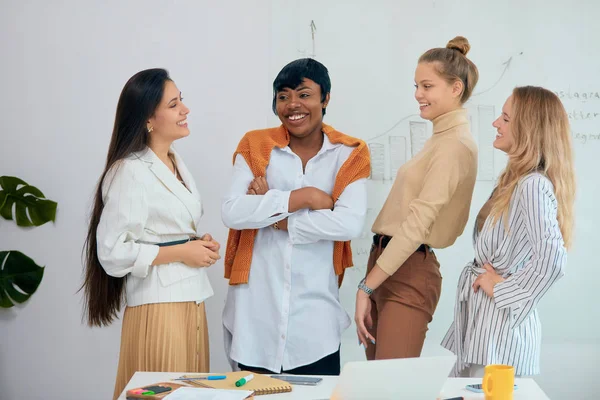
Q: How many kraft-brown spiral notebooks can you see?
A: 1